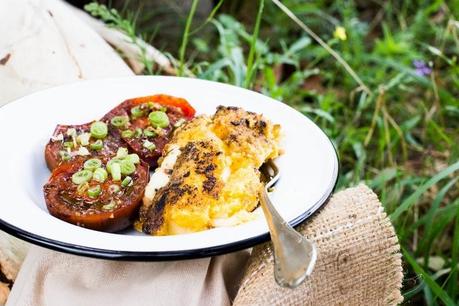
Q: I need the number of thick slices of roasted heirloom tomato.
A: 3